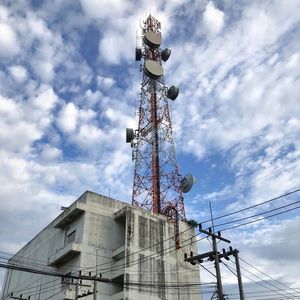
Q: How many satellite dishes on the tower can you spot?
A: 7